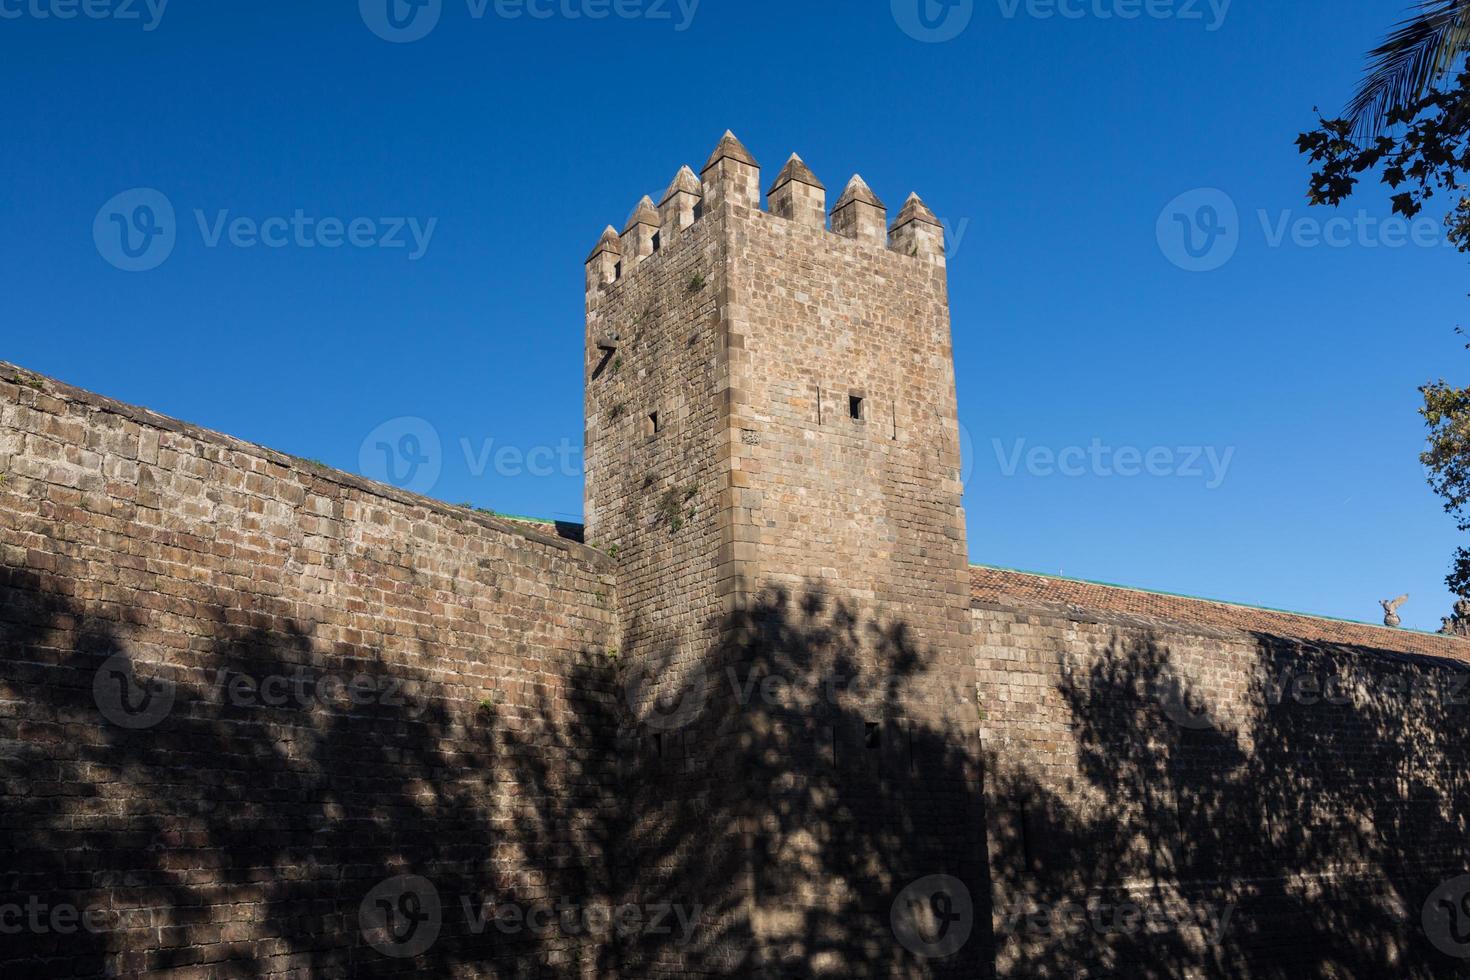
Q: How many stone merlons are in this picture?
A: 7